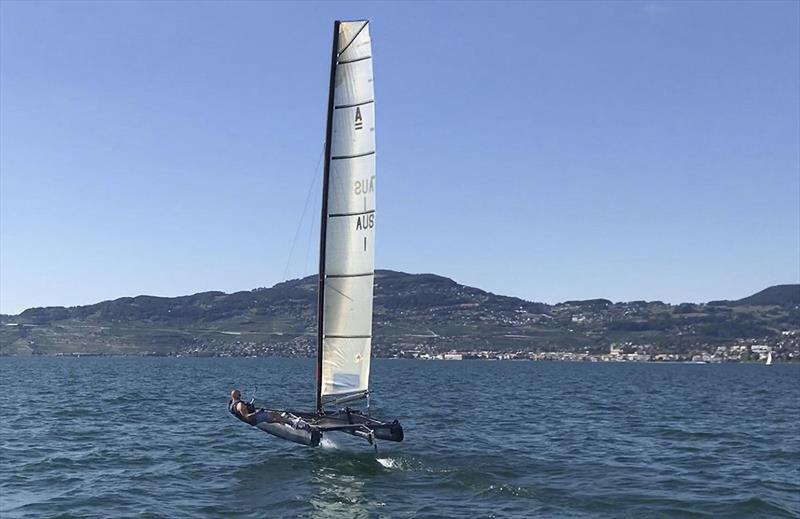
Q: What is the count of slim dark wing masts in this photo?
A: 1